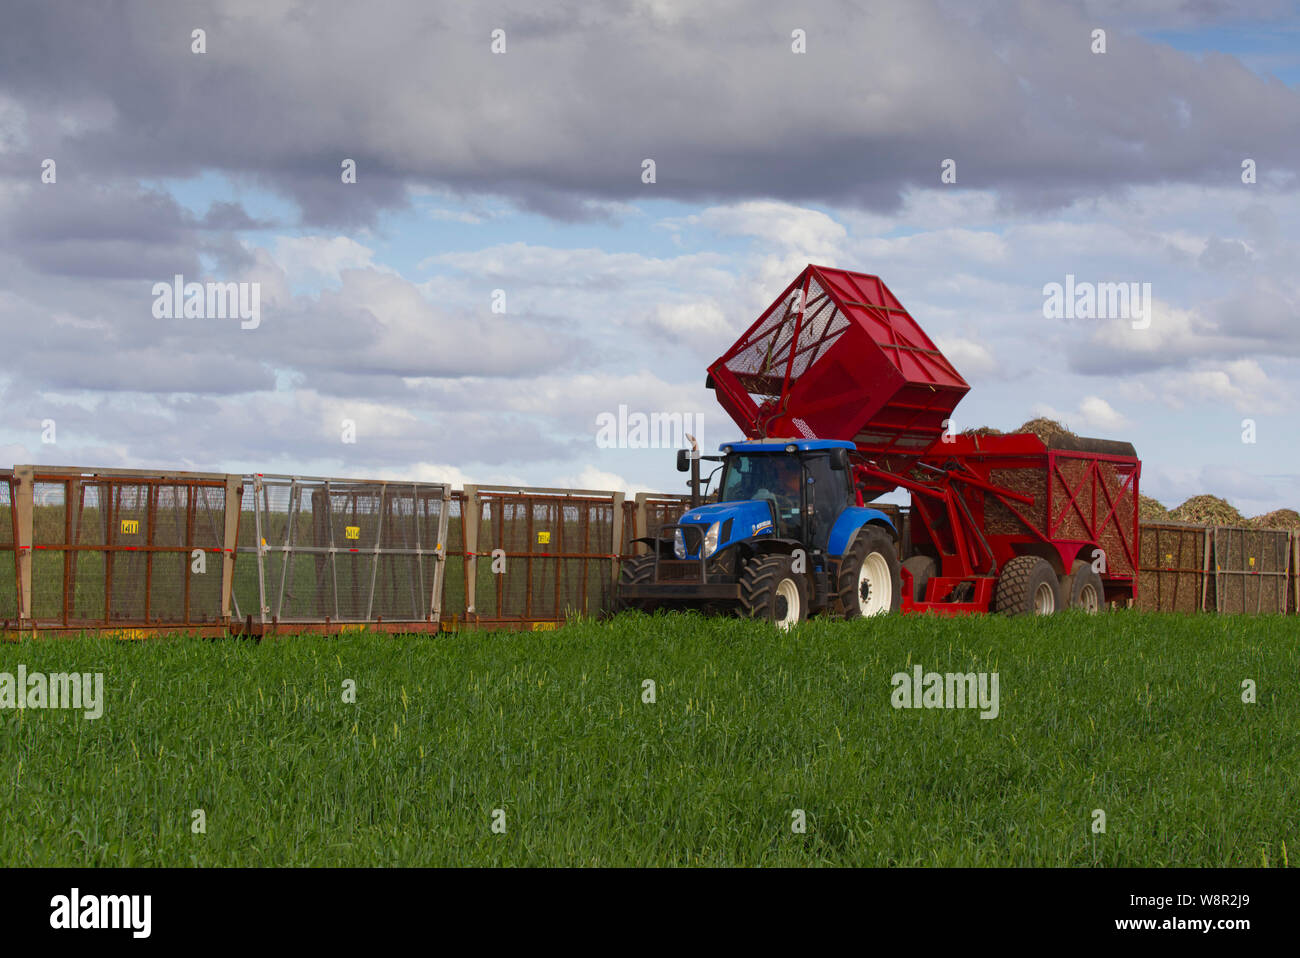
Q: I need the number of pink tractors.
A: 0